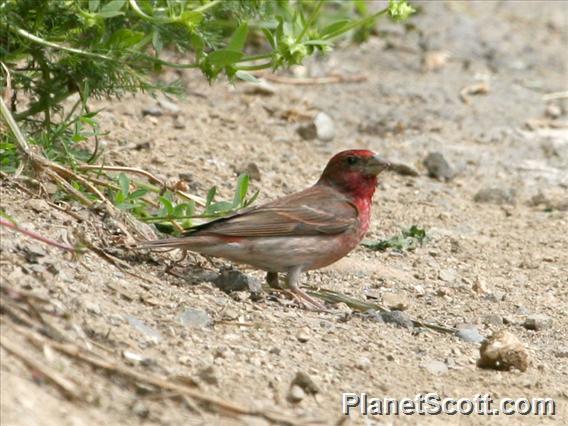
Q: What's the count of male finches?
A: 1